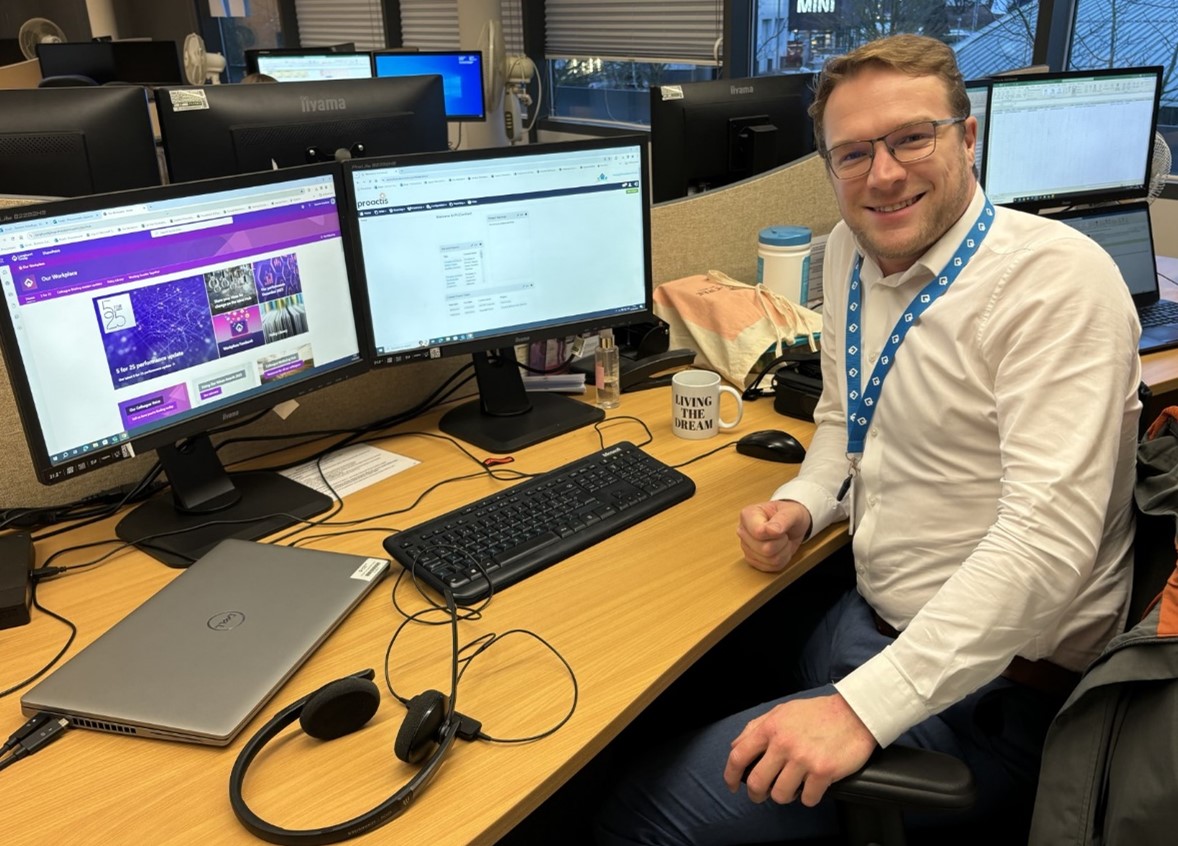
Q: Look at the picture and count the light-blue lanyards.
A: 1